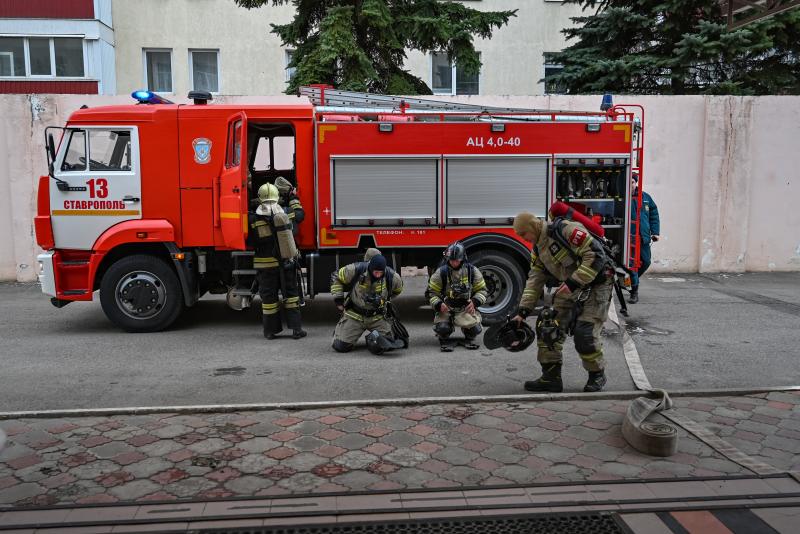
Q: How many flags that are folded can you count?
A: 0